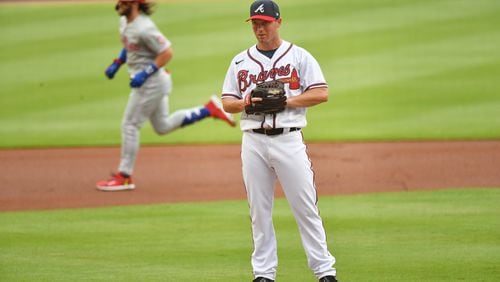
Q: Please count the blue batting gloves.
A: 2